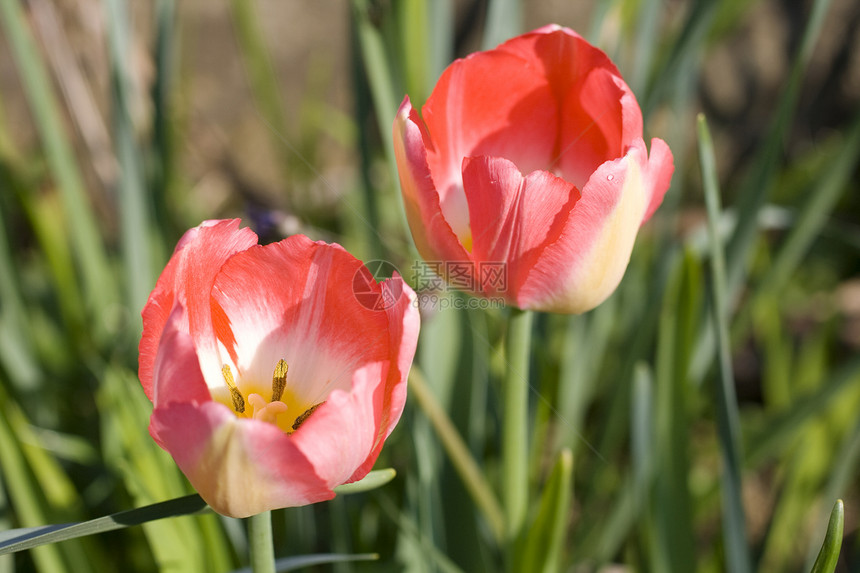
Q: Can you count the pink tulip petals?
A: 12